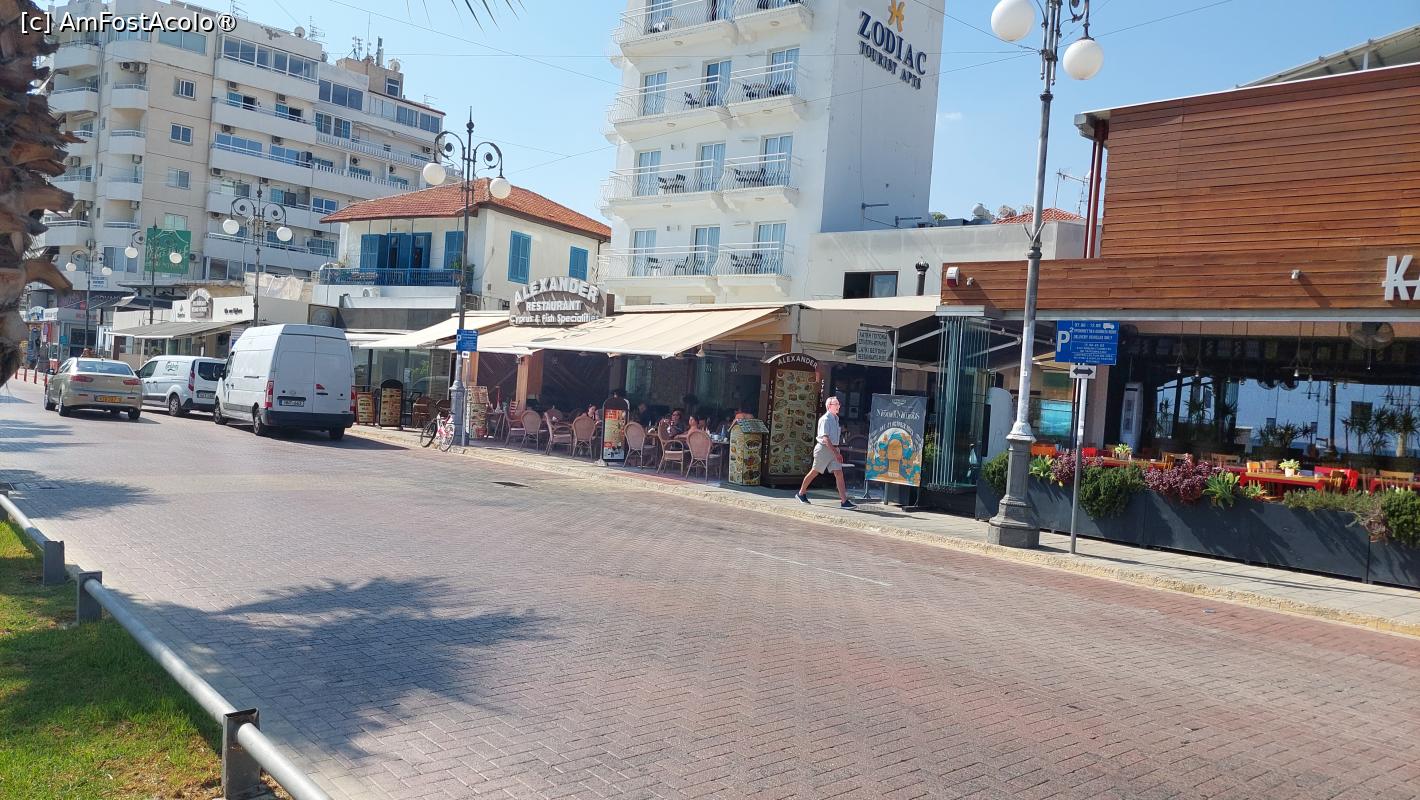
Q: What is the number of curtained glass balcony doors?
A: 12